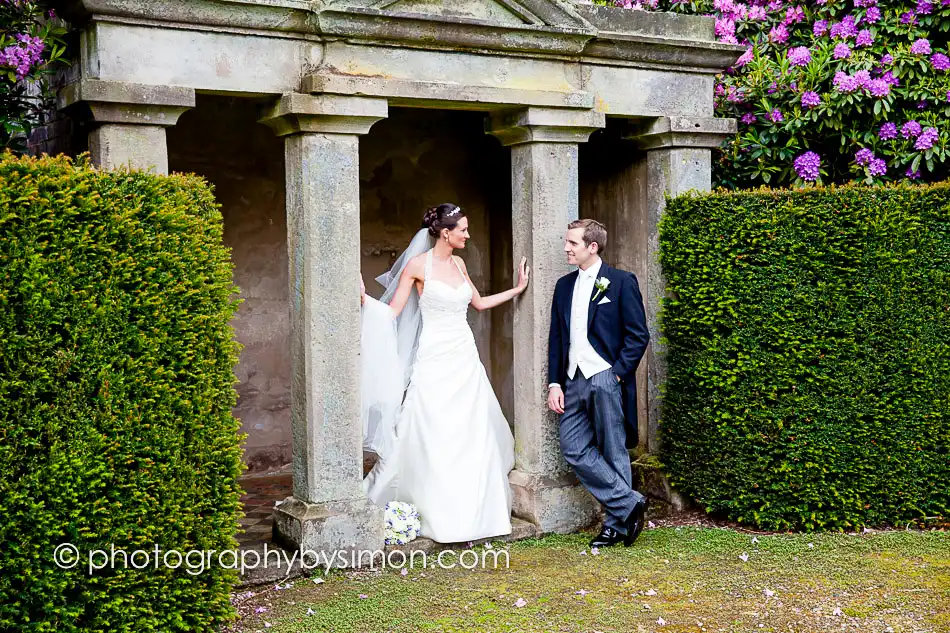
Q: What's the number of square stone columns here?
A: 4